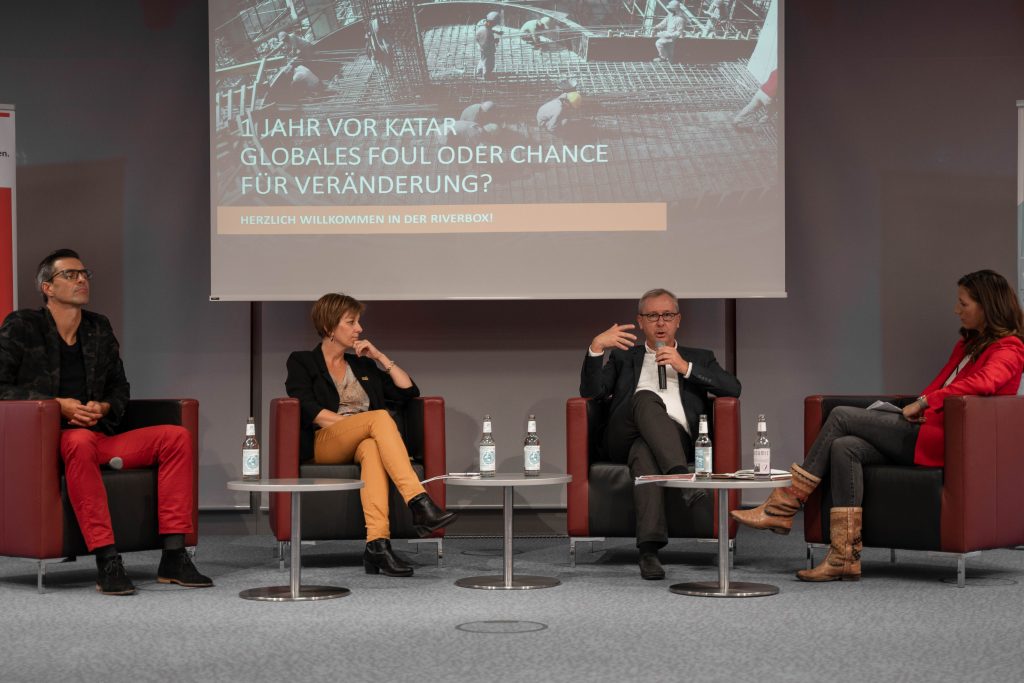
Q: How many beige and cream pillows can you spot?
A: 0